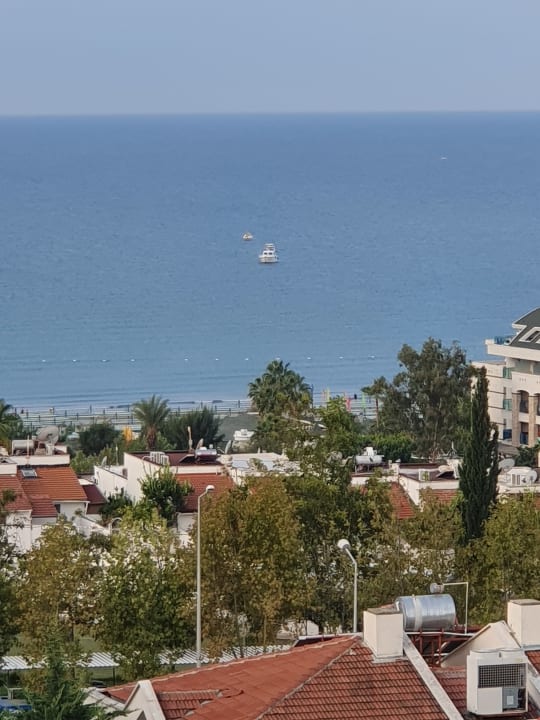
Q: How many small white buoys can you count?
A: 11